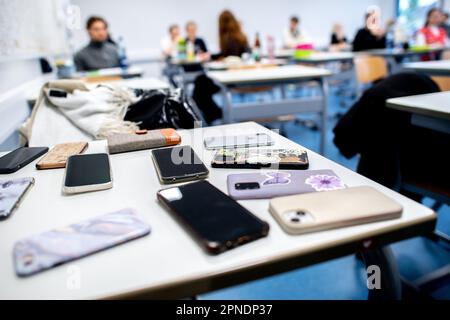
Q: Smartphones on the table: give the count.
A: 11